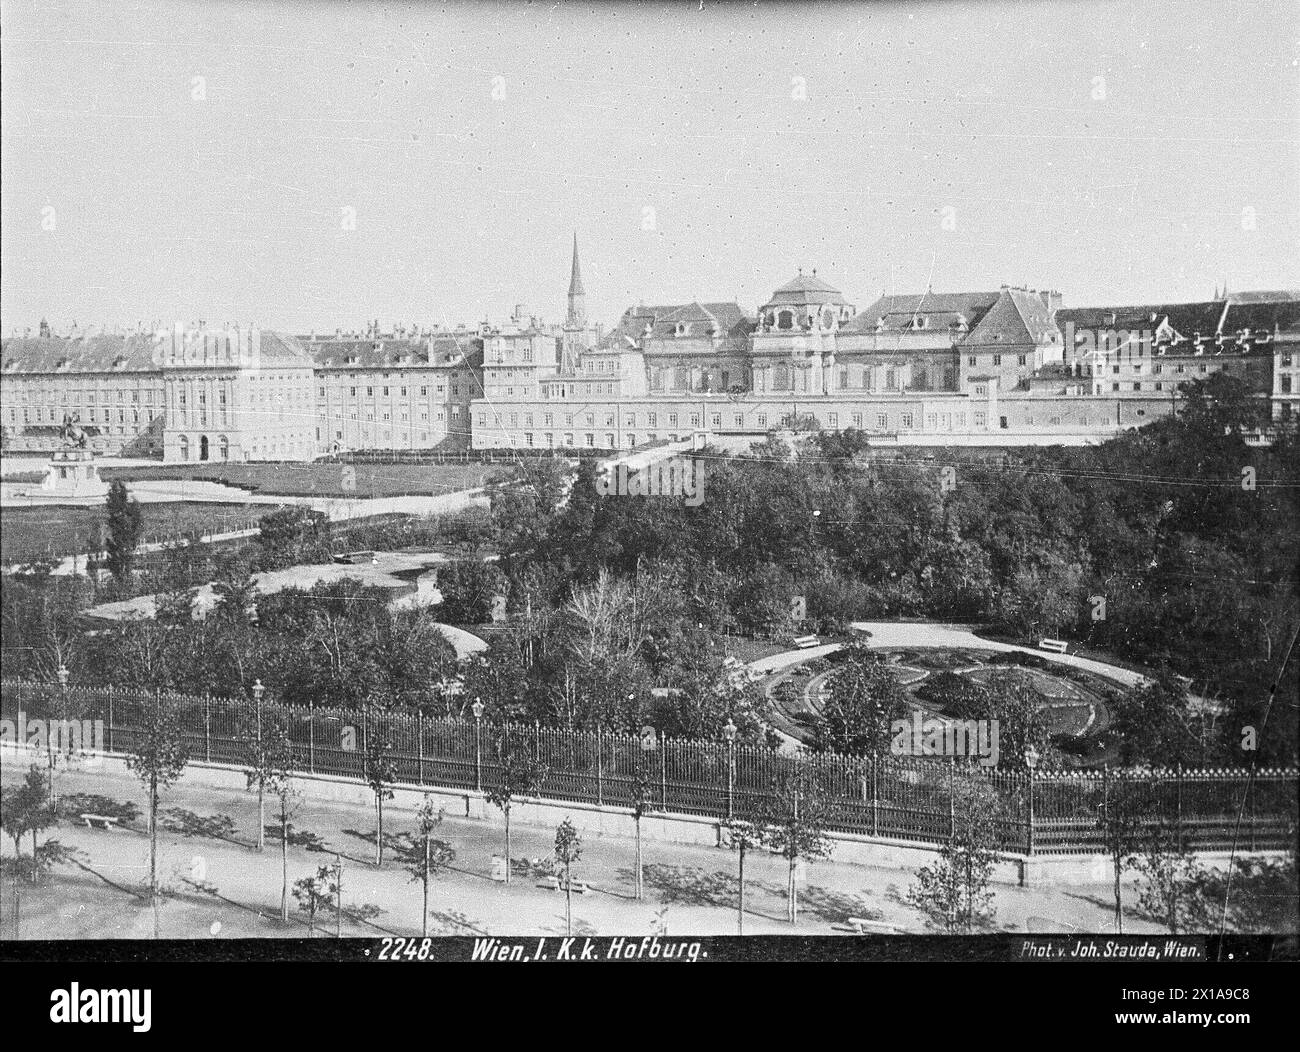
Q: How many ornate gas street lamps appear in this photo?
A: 5